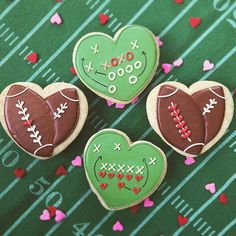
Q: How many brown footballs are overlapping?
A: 4